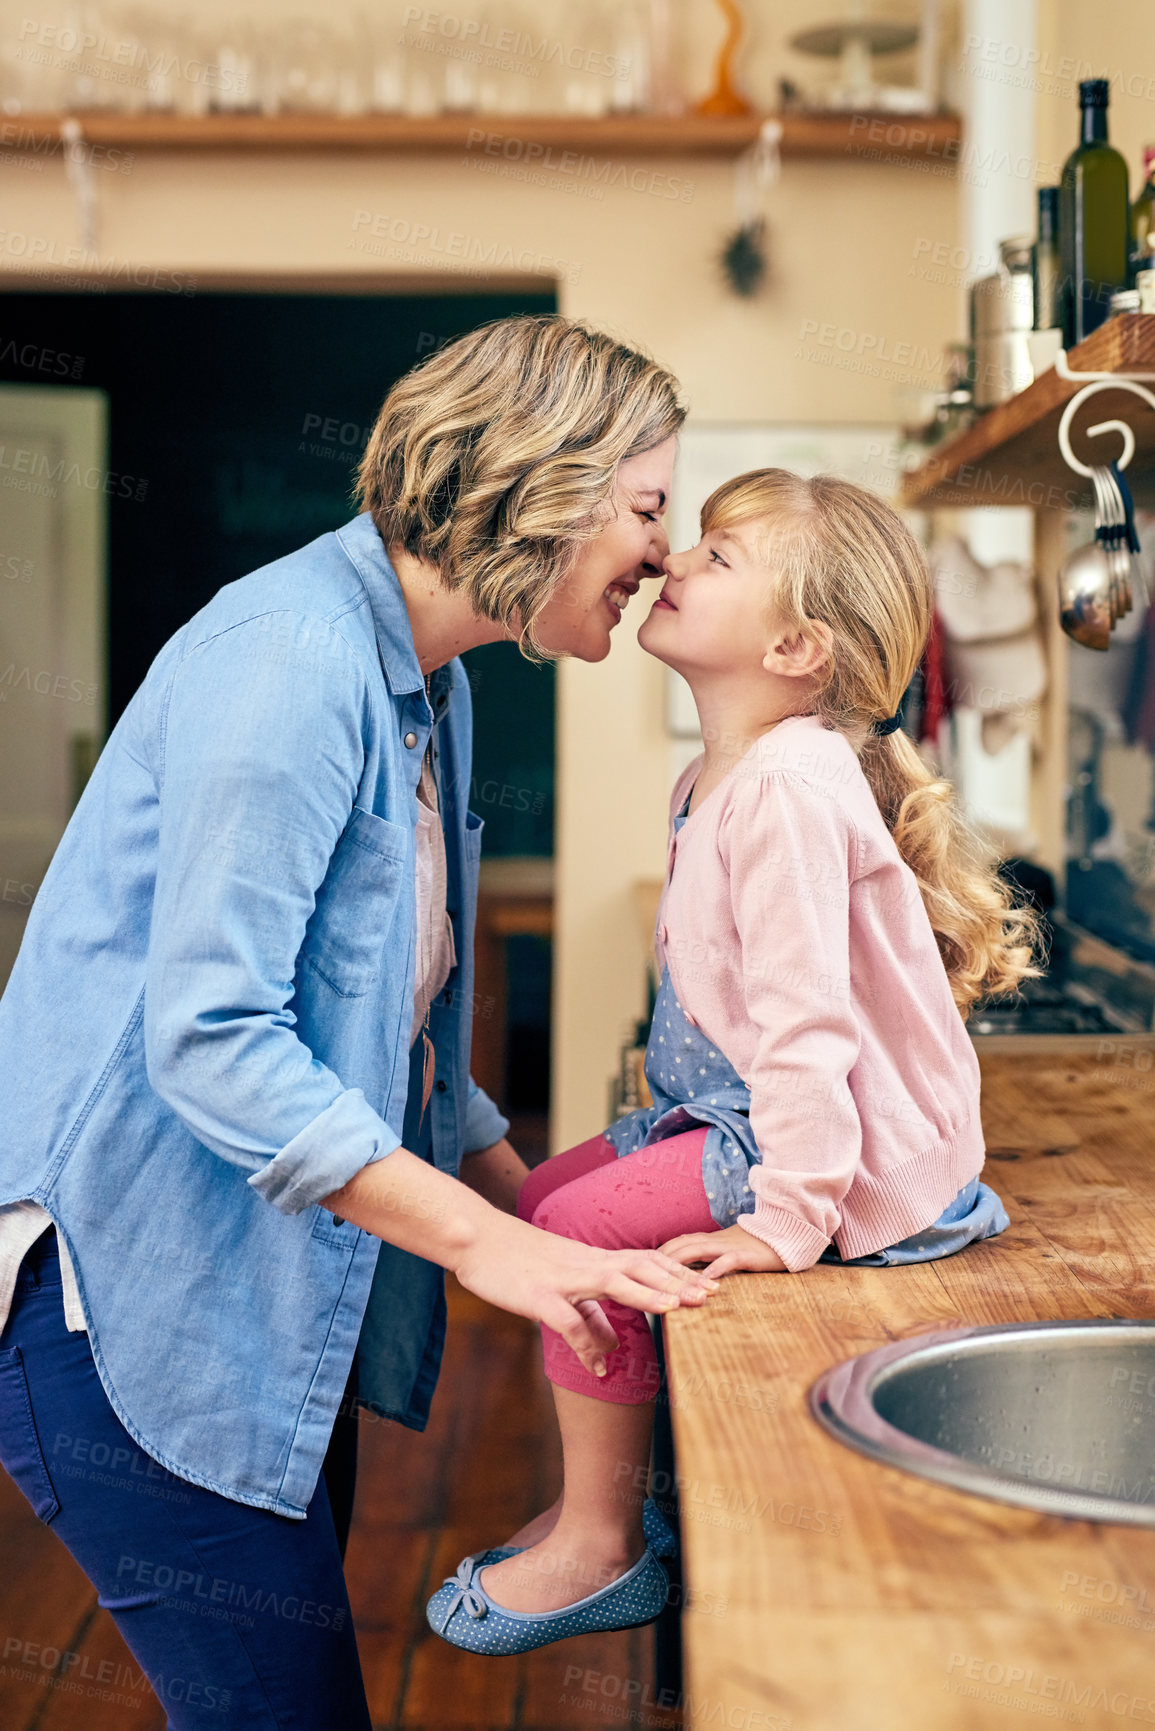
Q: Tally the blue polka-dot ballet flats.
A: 2